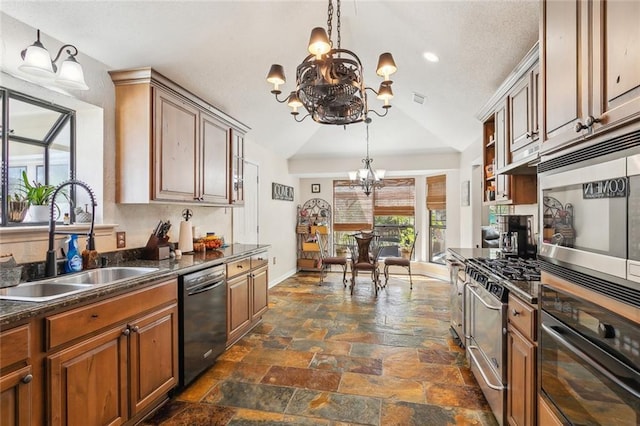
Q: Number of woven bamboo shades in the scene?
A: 3